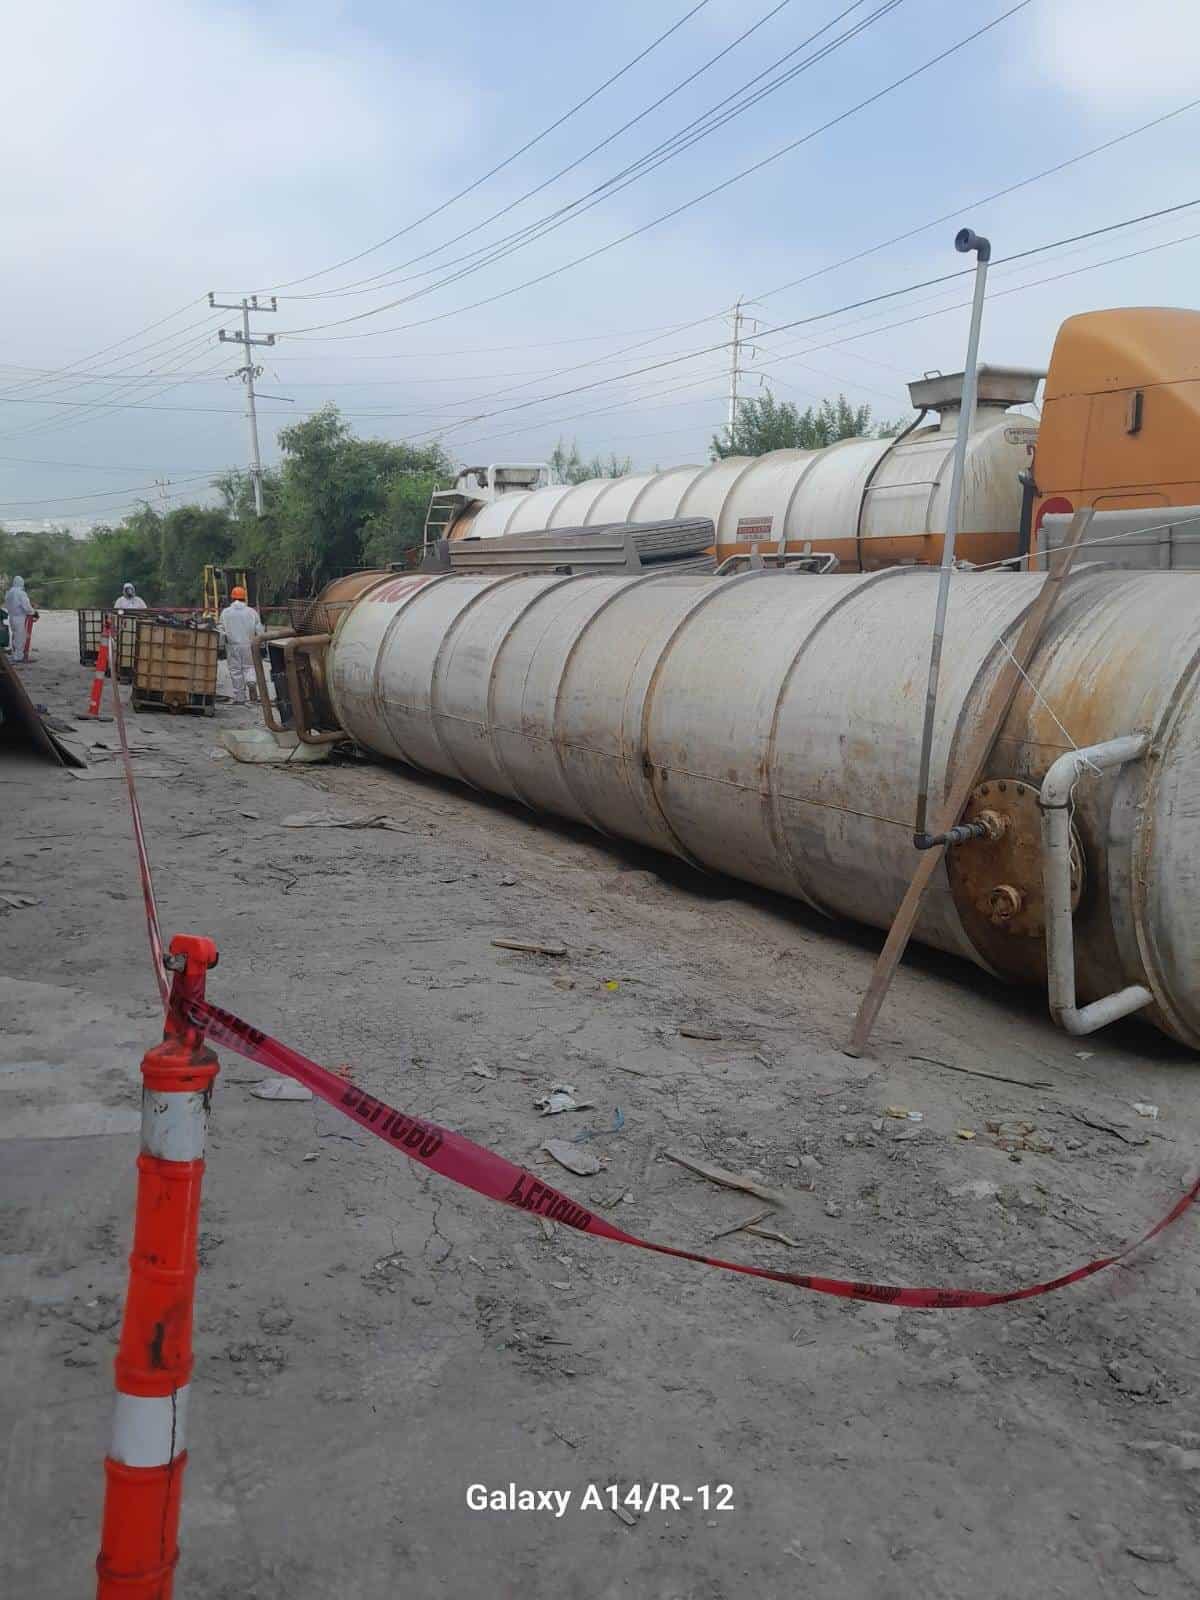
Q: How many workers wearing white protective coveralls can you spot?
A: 3